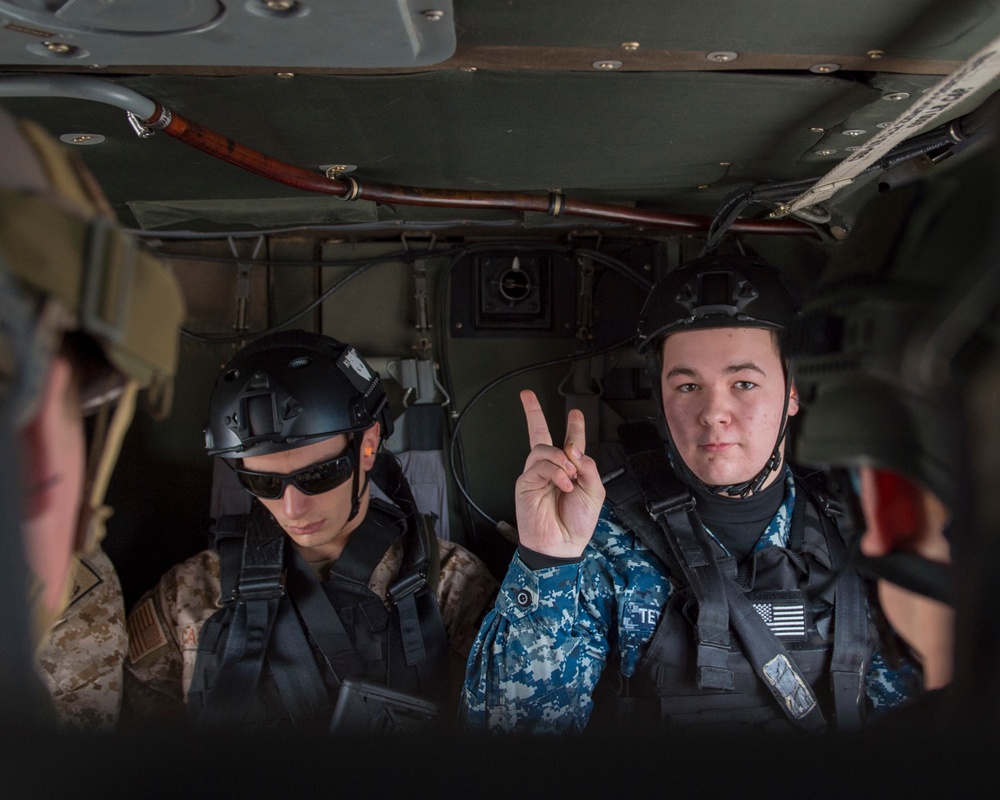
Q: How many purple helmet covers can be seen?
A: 0